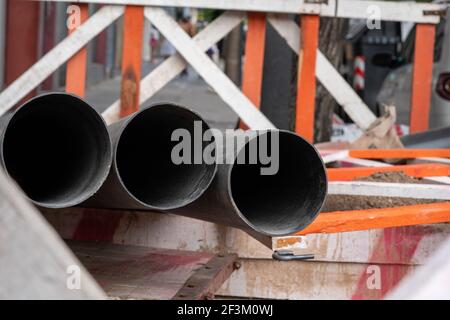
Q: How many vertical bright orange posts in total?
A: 5